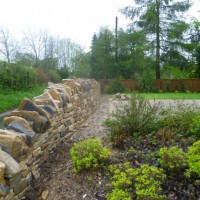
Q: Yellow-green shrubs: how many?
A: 4